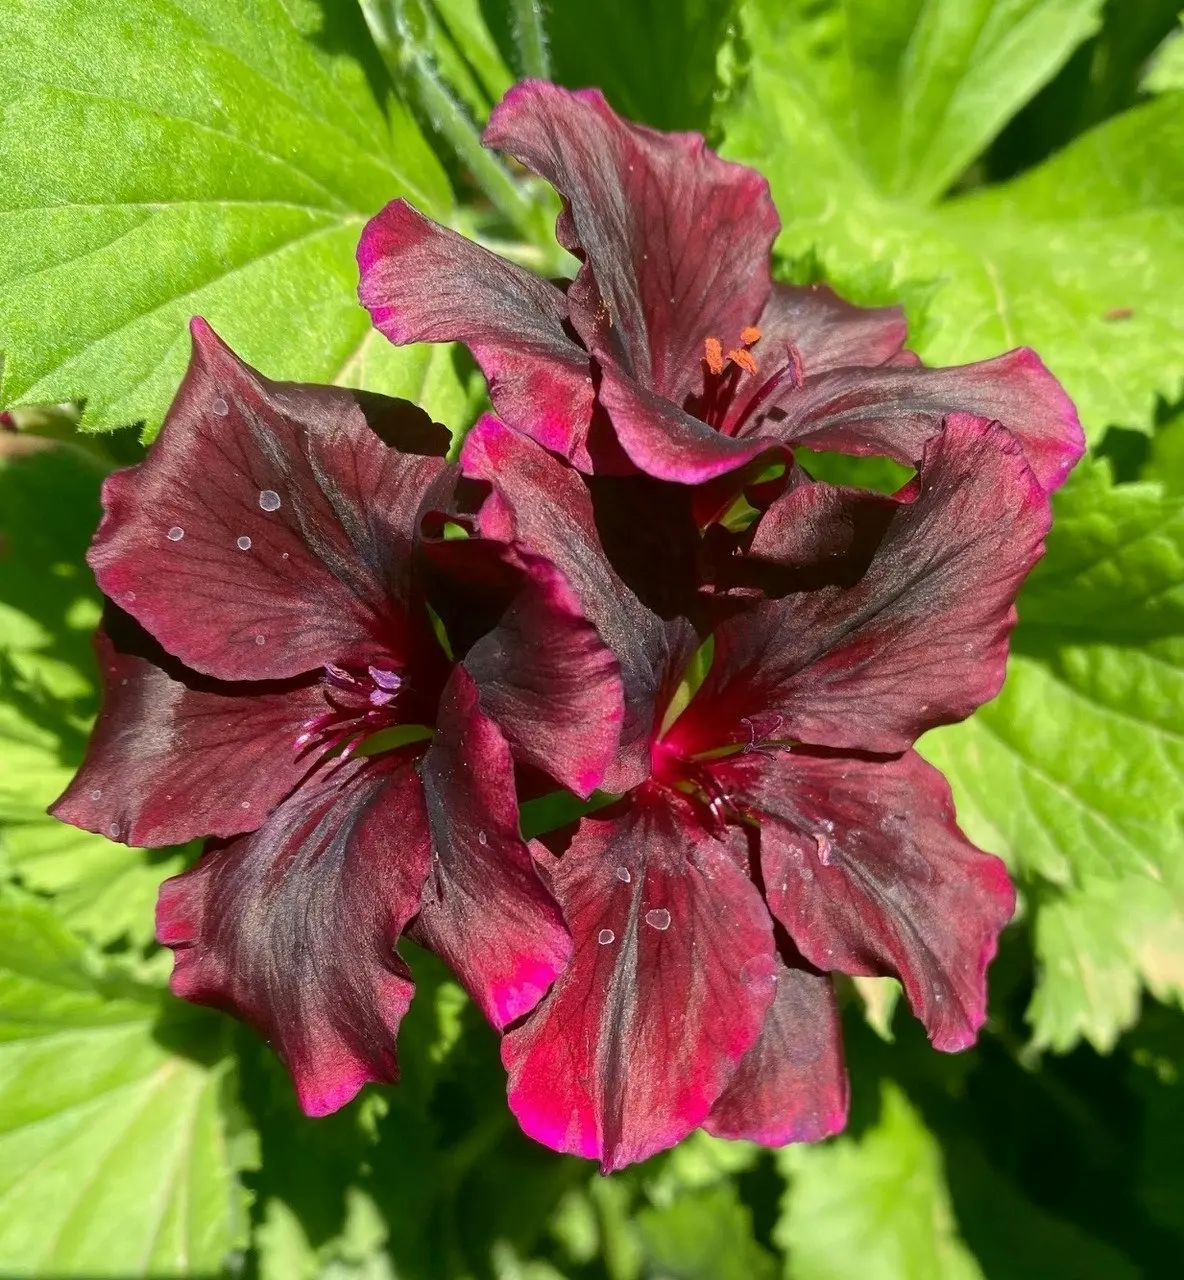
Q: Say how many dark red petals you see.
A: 15